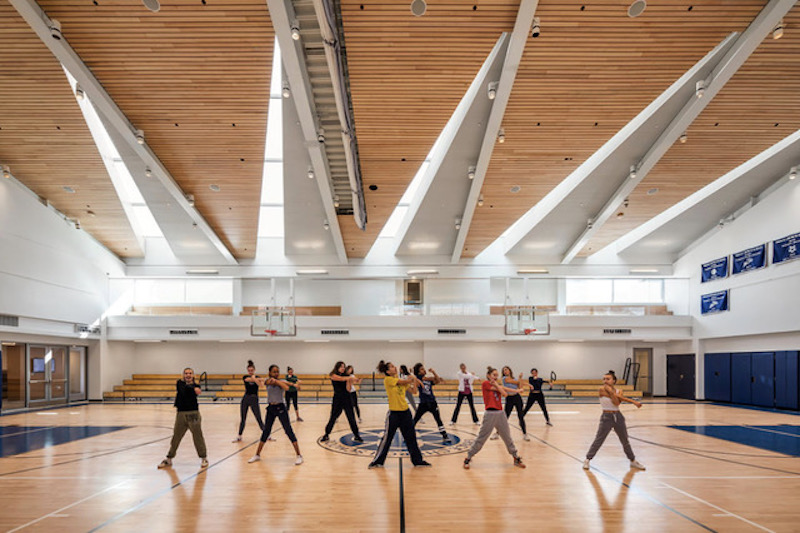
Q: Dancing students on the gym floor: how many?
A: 14